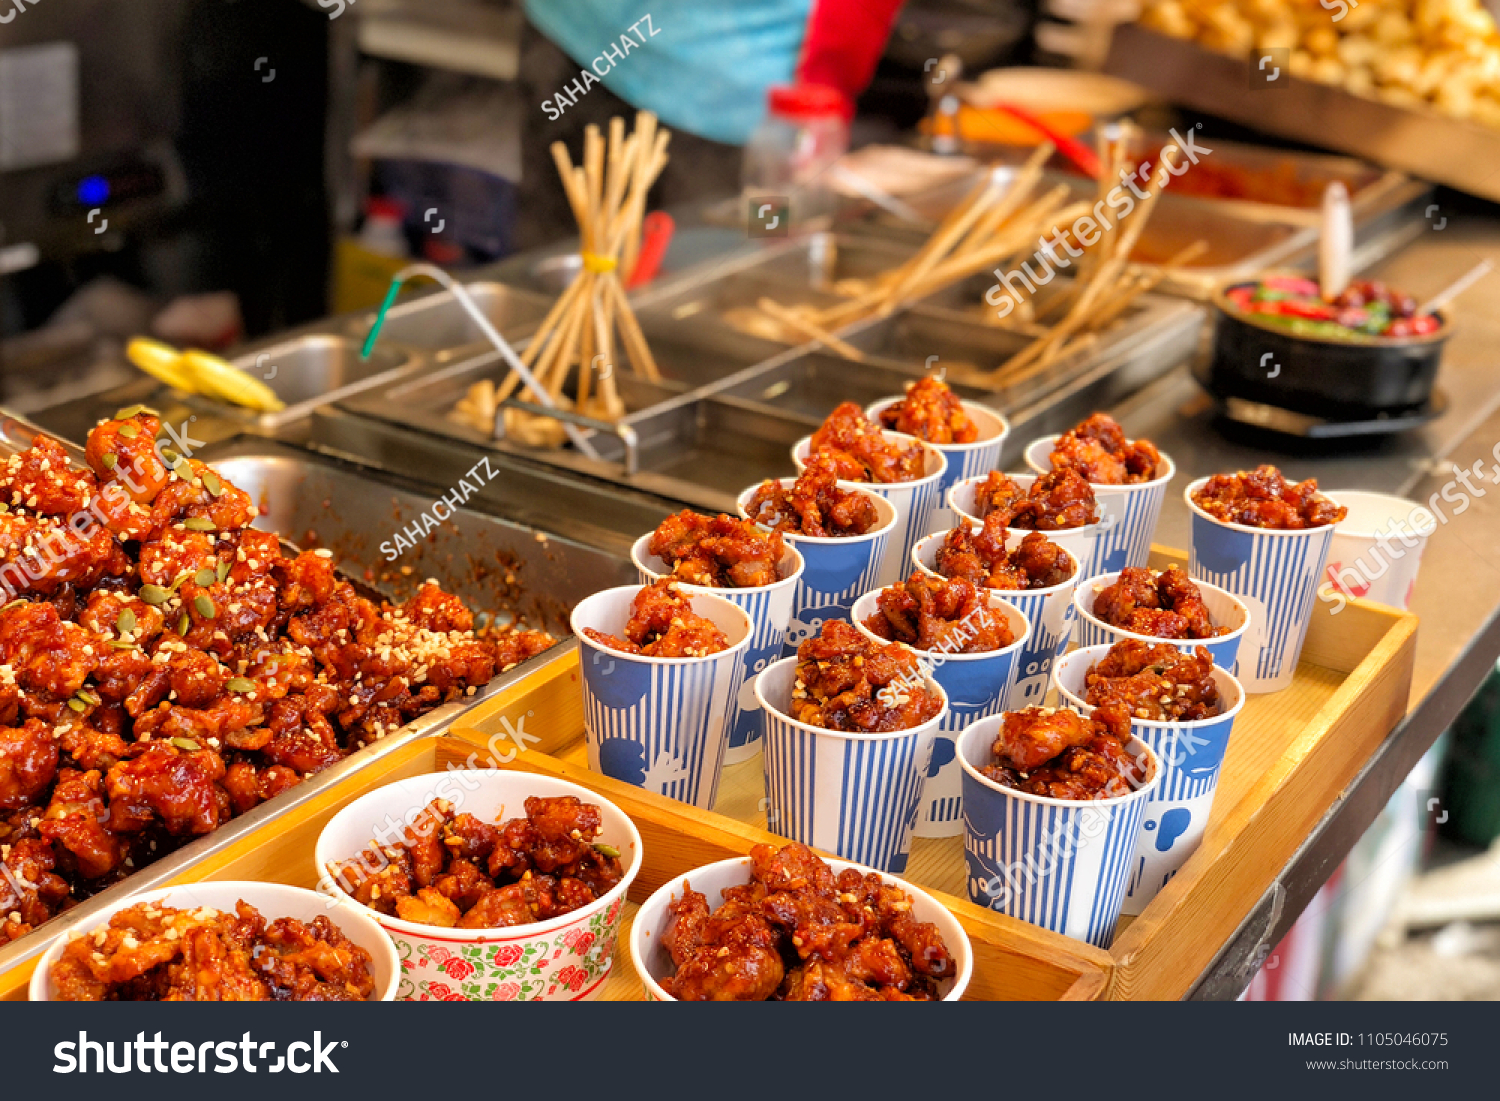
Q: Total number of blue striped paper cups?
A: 14